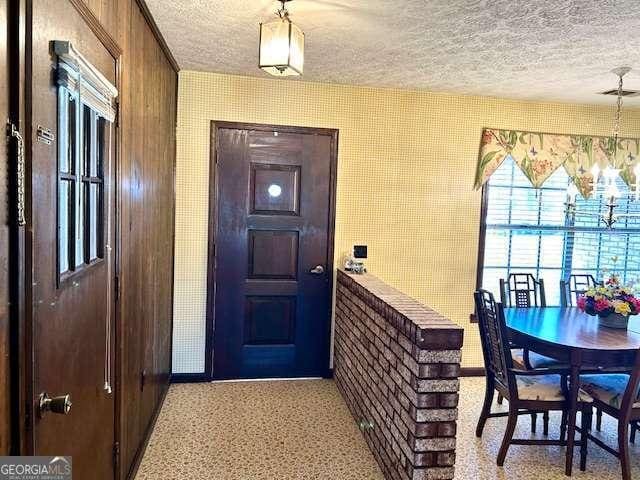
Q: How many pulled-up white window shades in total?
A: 1